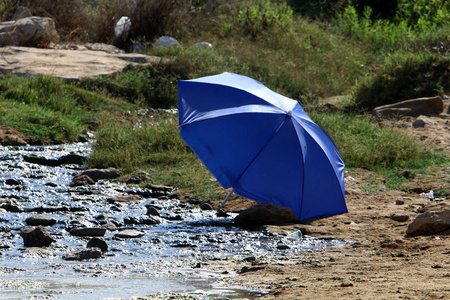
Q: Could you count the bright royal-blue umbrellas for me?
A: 1